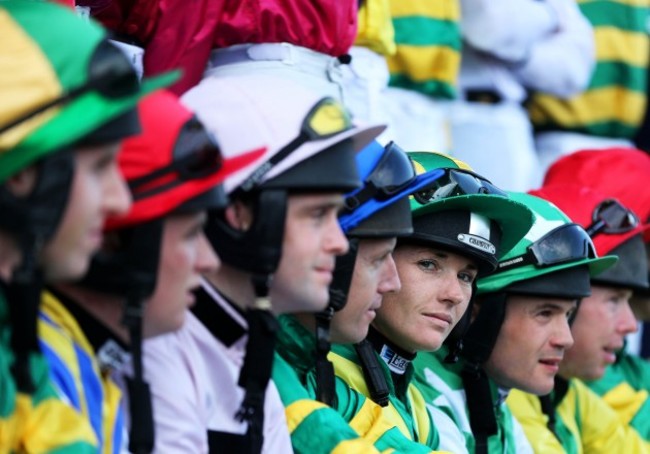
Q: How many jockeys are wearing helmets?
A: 8